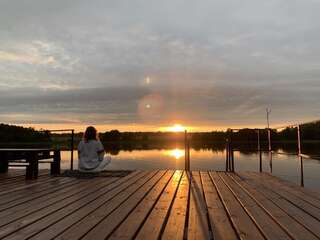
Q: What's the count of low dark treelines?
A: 1